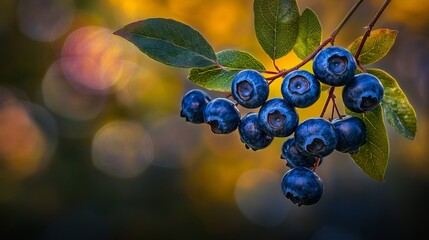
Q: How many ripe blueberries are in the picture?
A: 12